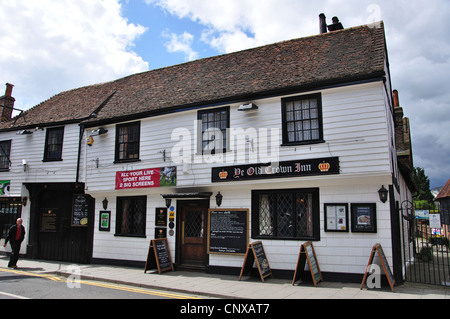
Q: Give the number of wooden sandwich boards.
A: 4